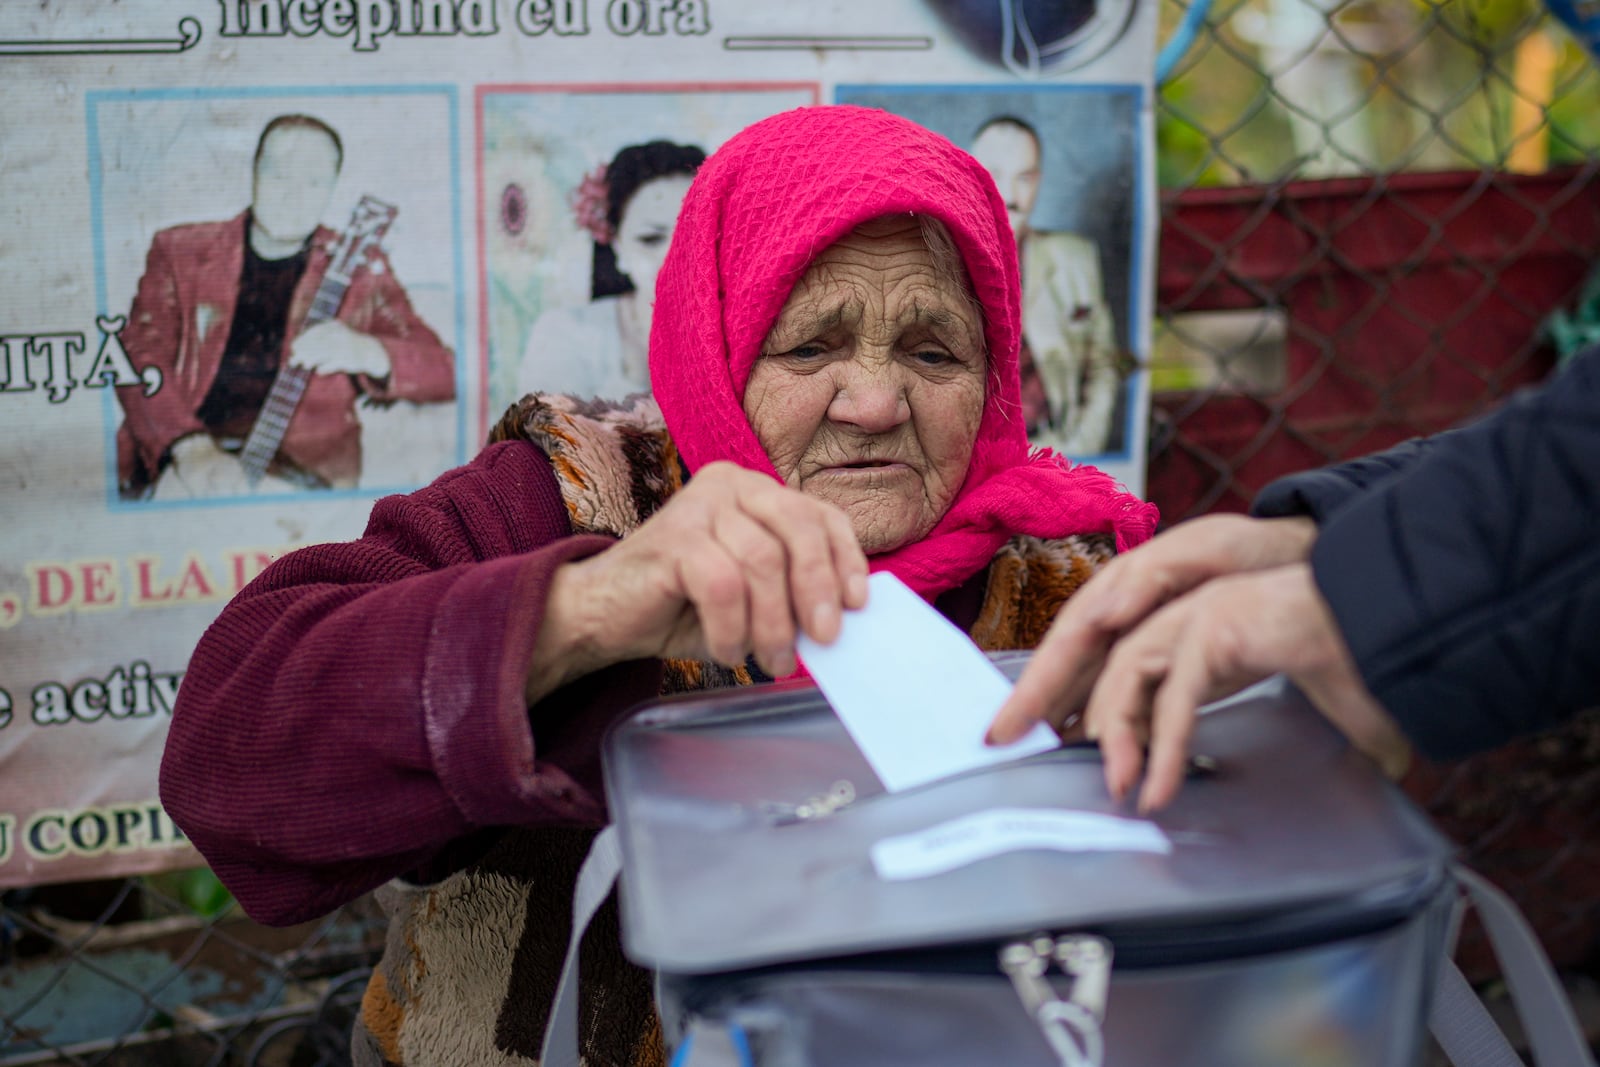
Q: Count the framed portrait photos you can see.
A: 3